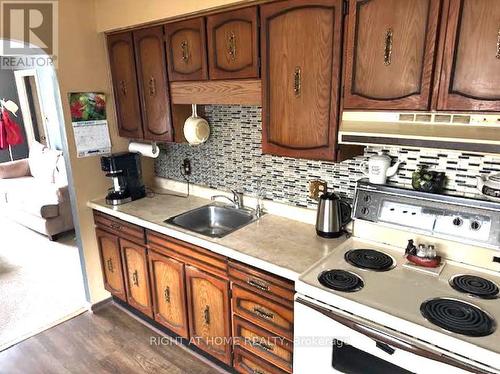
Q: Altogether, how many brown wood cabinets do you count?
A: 11